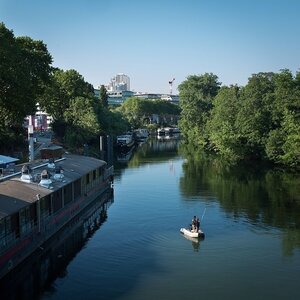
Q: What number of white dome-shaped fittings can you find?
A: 4